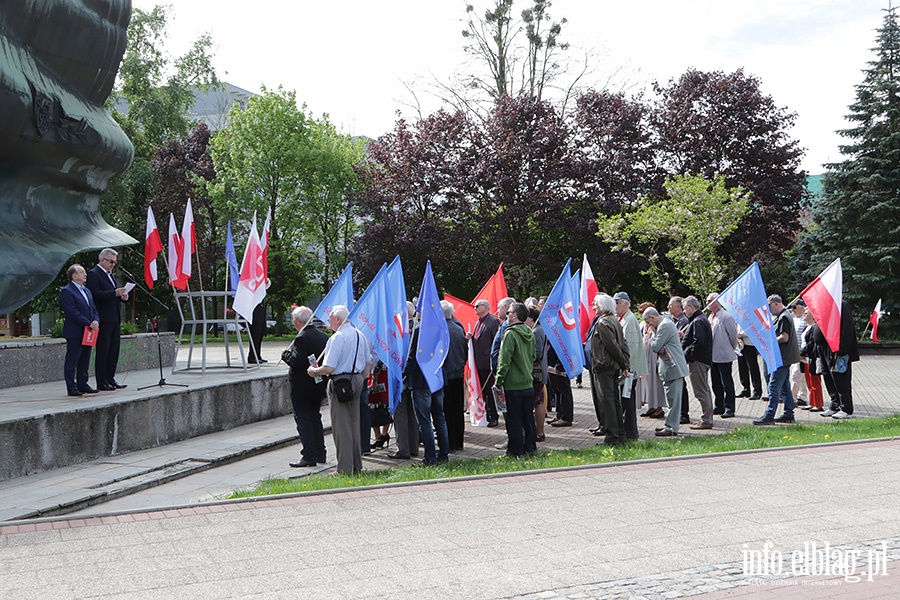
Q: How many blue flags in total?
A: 8